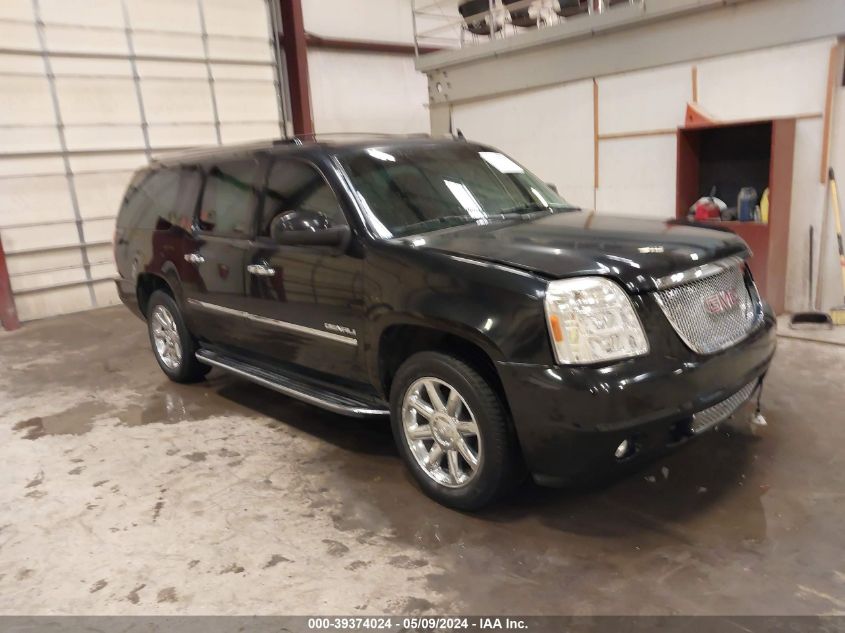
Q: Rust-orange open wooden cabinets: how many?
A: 1